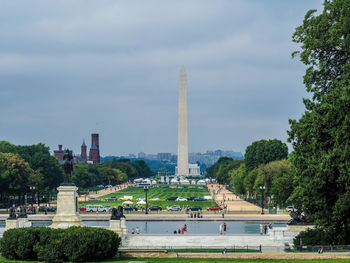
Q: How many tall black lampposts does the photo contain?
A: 3